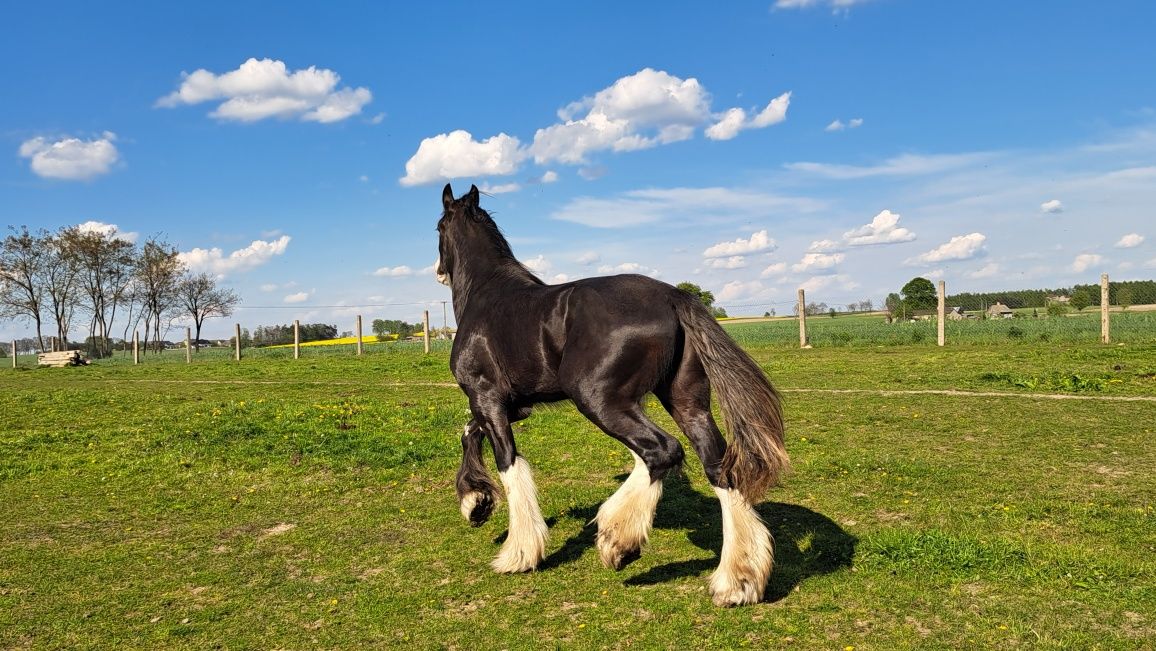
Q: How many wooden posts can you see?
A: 11